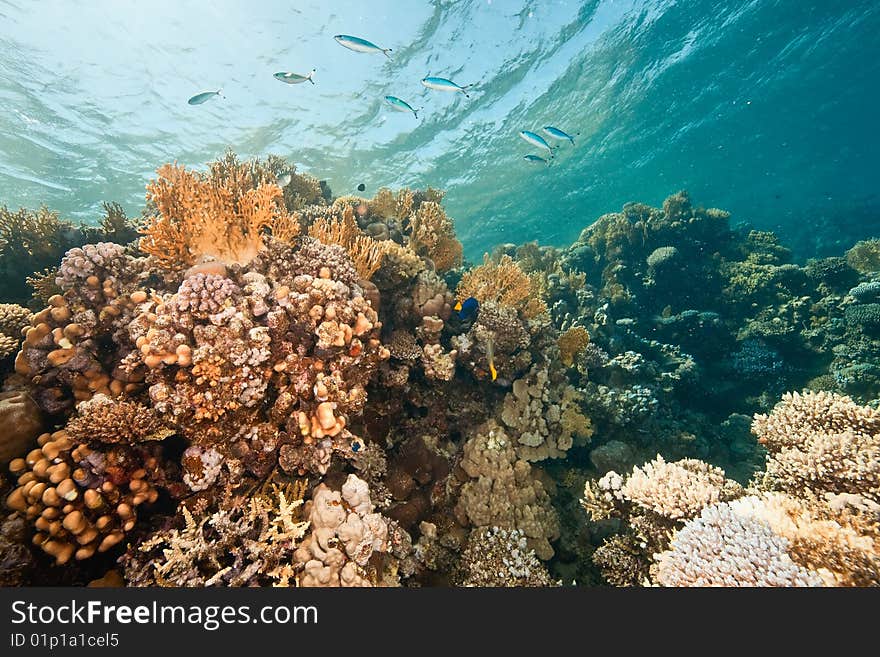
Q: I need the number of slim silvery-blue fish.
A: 8